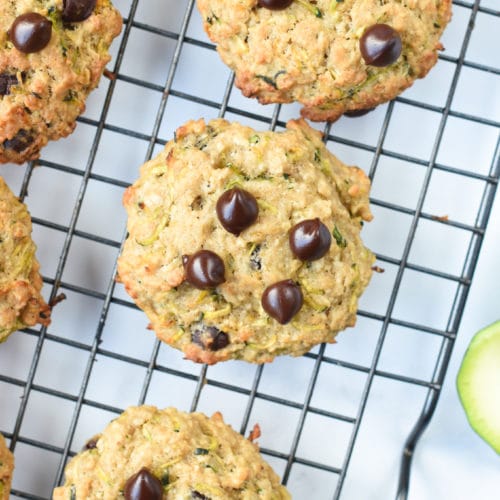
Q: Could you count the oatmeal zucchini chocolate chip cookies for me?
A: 6